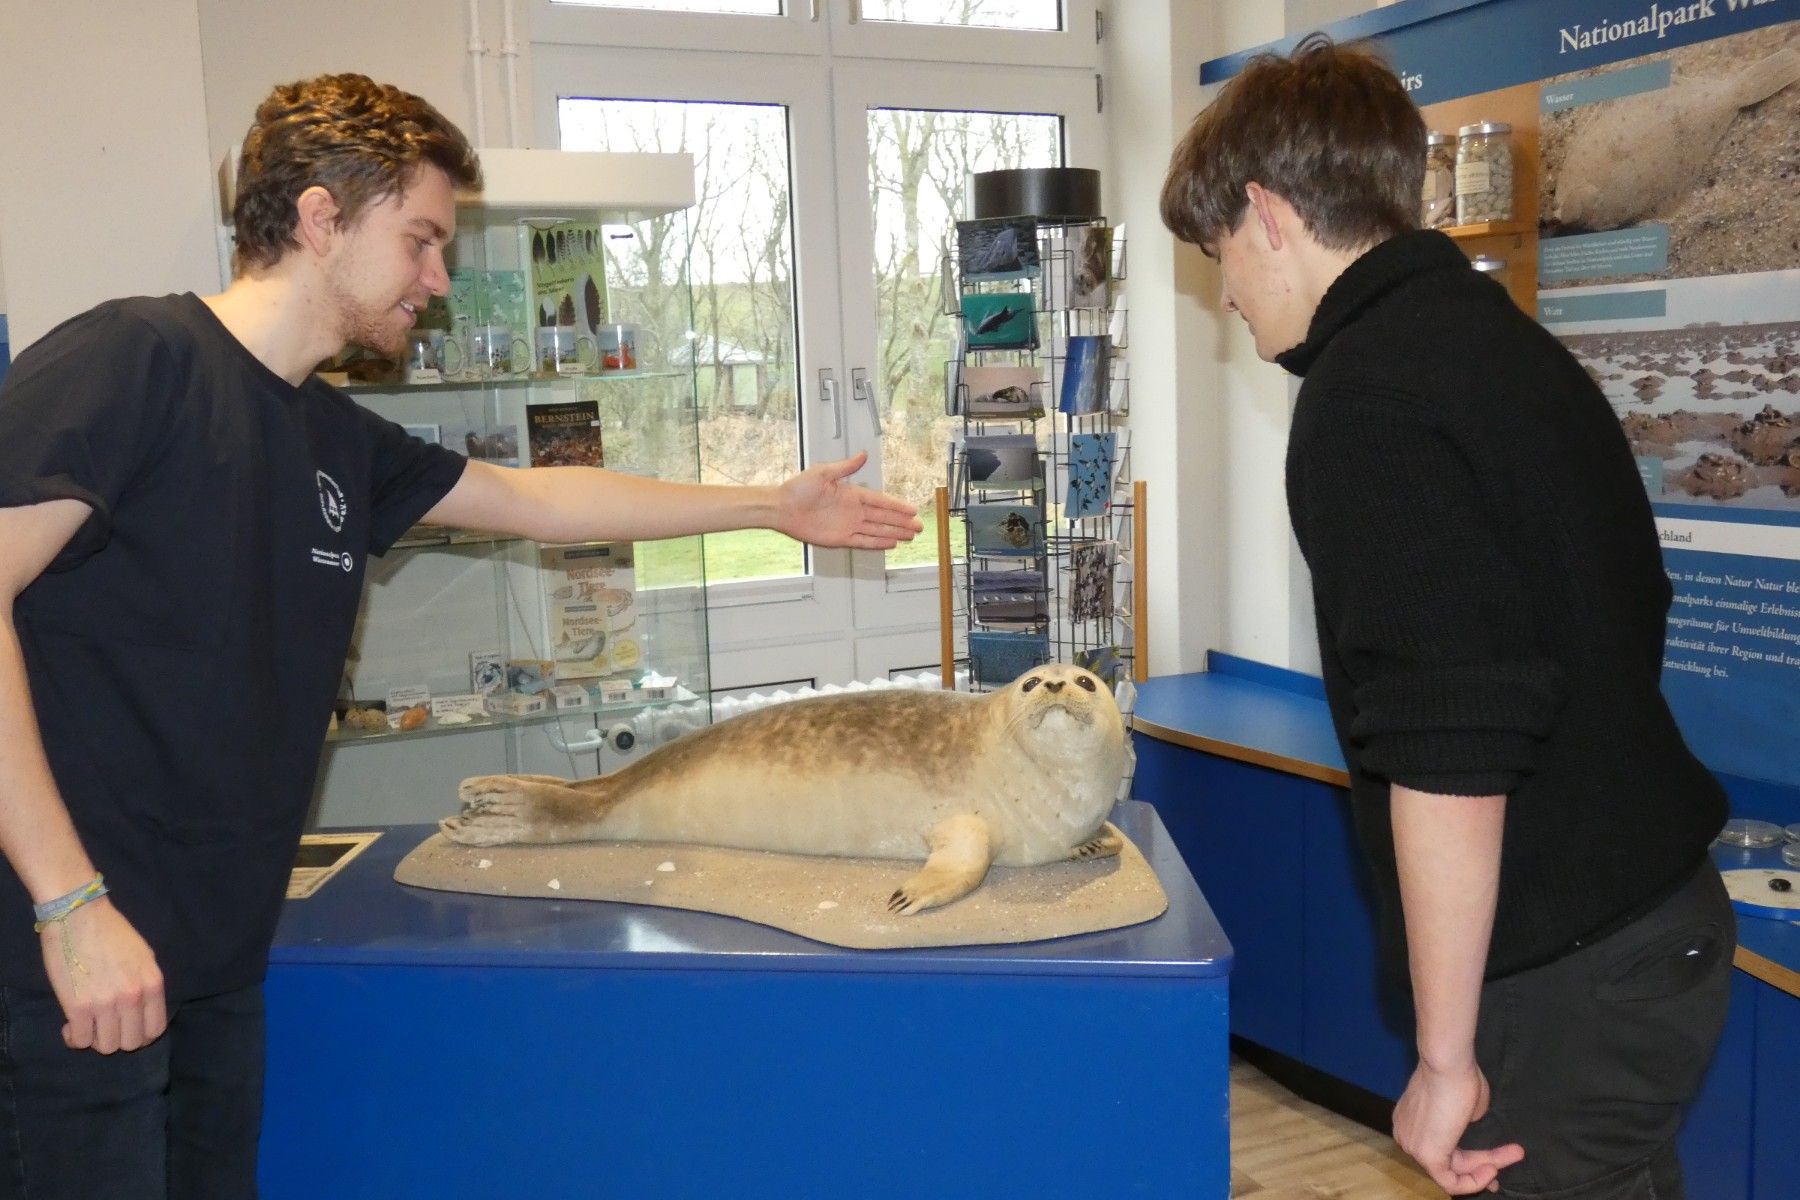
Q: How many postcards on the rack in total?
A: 12